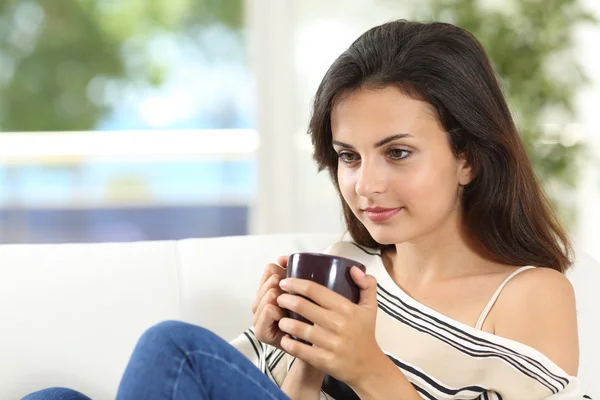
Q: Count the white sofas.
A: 1